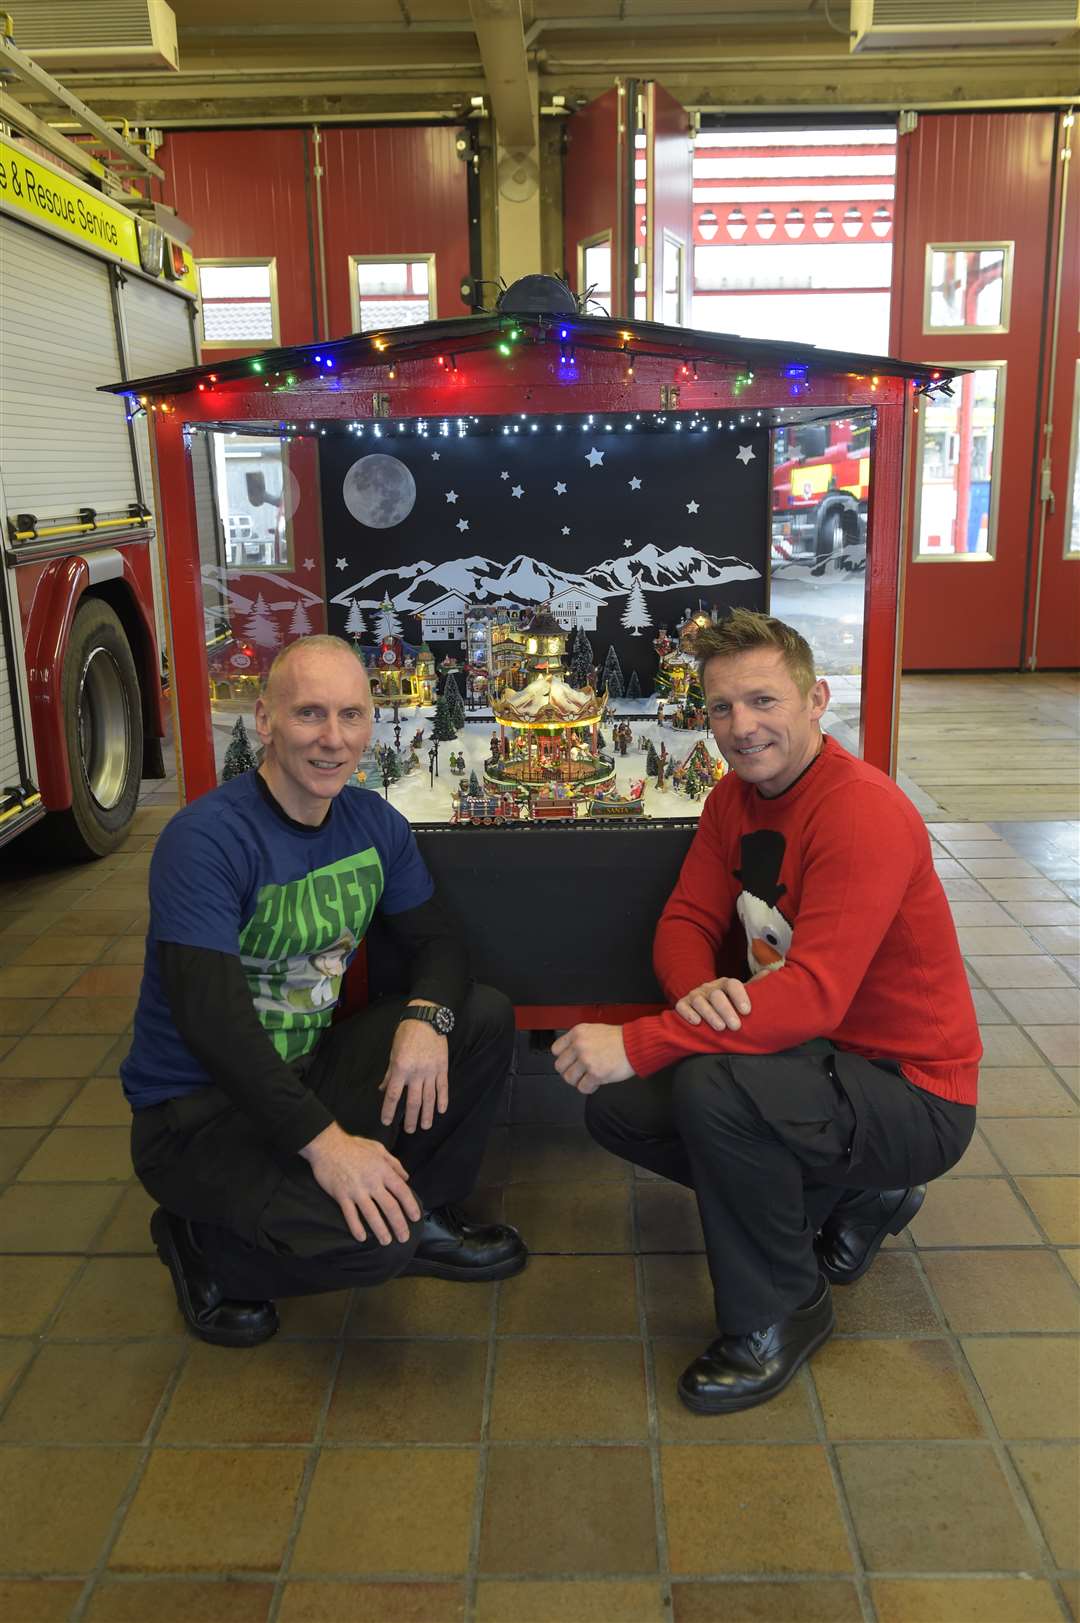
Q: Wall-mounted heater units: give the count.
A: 2